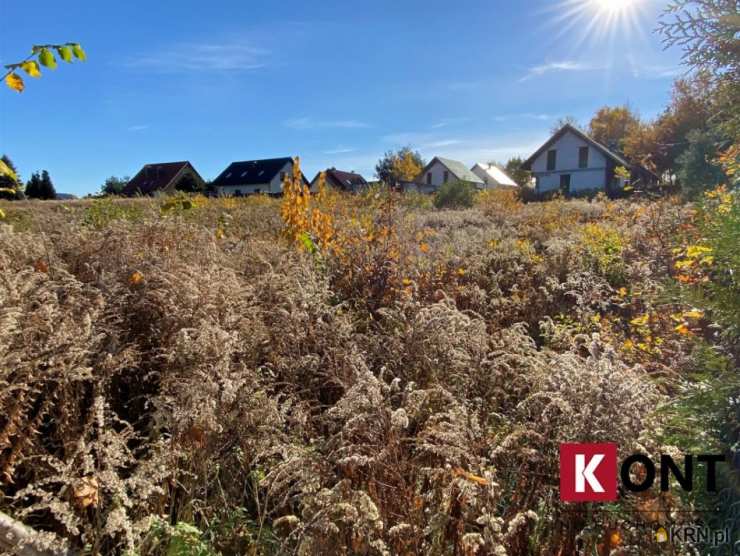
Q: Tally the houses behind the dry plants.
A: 6